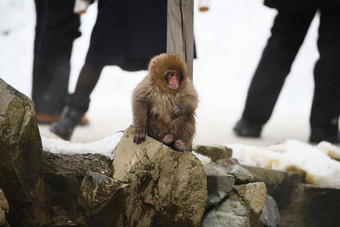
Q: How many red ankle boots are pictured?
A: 0